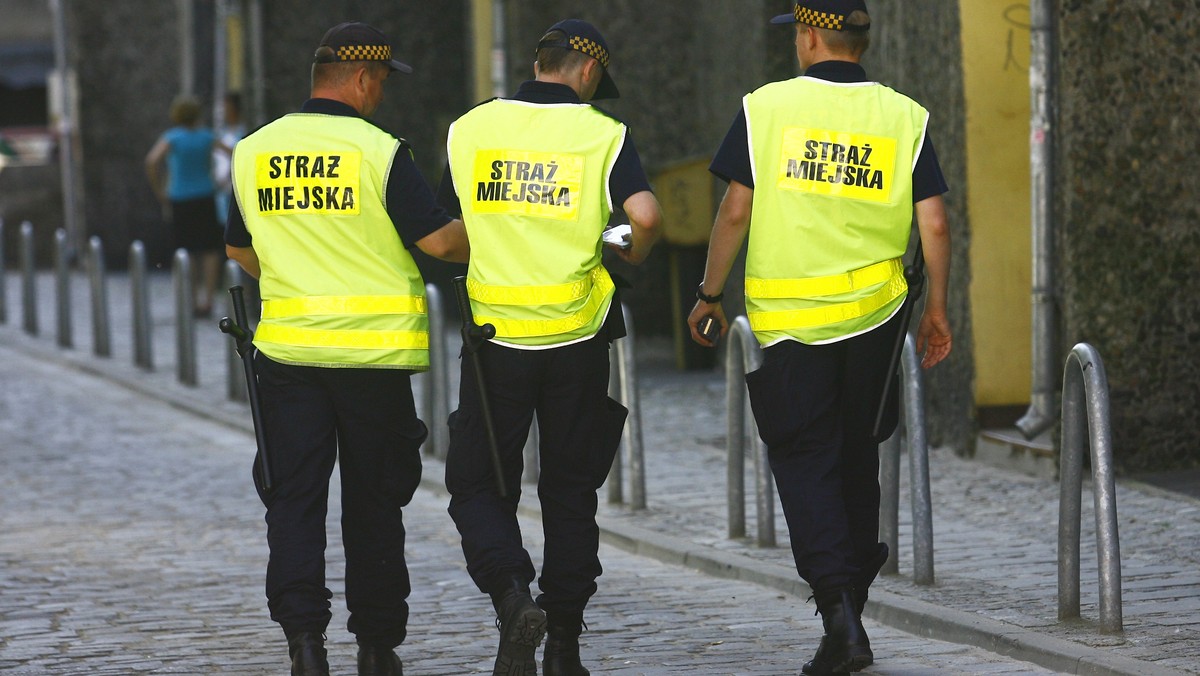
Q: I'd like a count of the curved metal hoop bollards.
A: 13